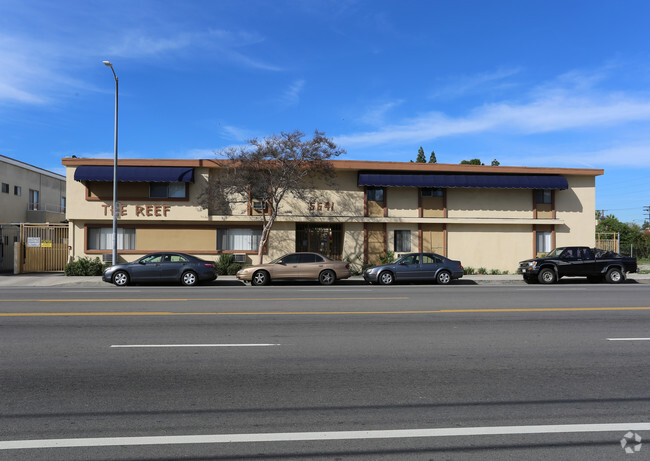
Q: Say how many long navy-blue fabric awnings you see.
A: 2